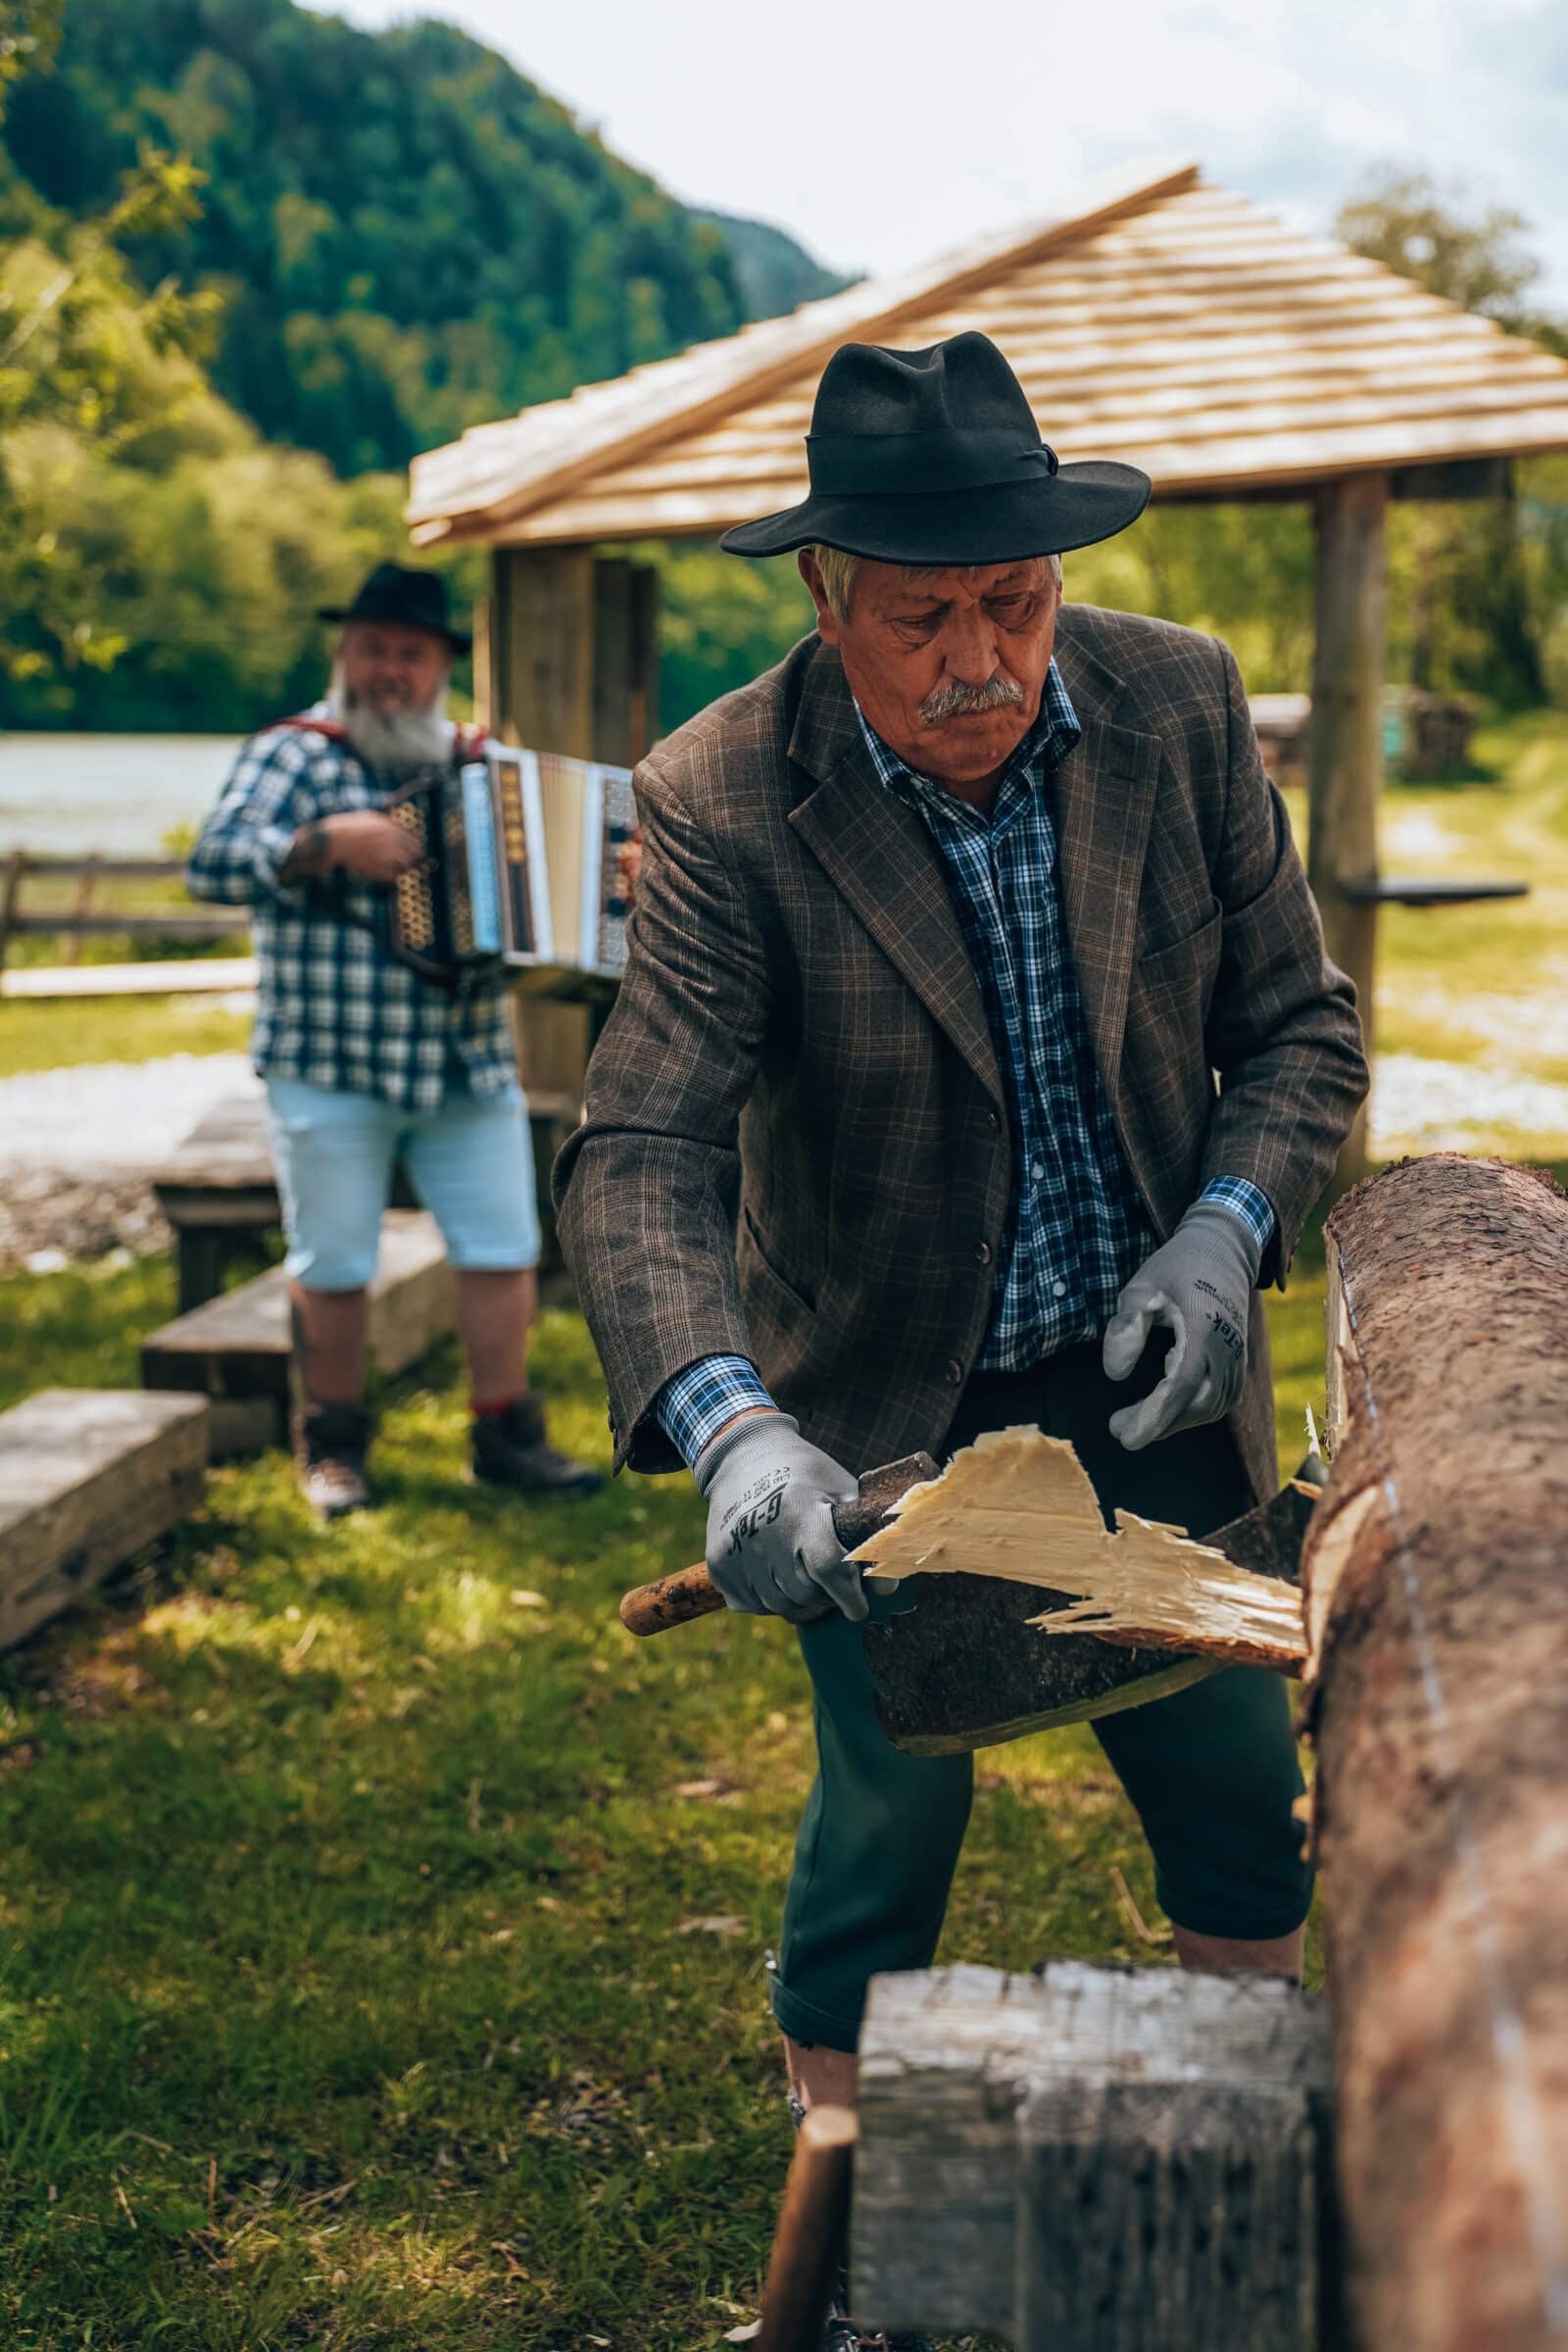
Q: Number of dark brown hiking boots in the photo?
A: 2